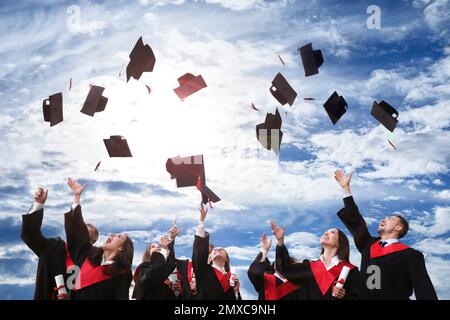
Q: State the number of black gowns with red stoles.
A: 8